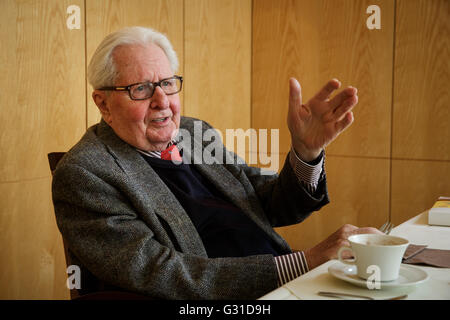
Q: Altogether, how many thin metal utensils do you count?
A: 2